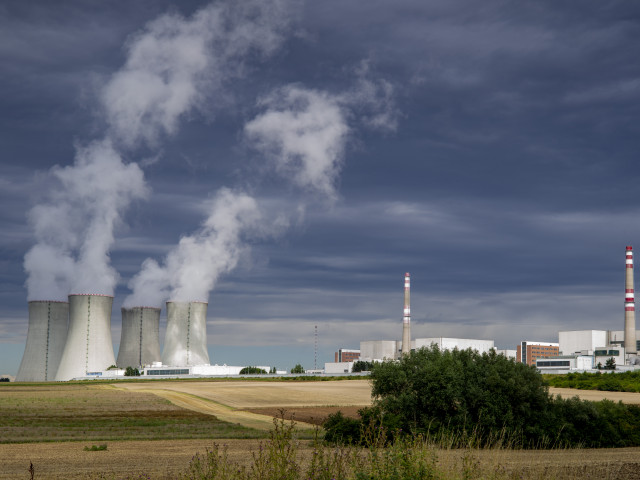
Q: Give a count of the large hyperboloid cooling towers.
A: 4